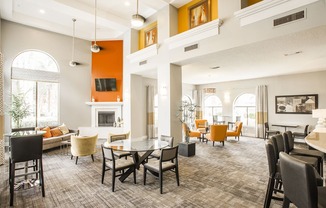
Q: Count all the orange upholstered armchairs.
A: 4